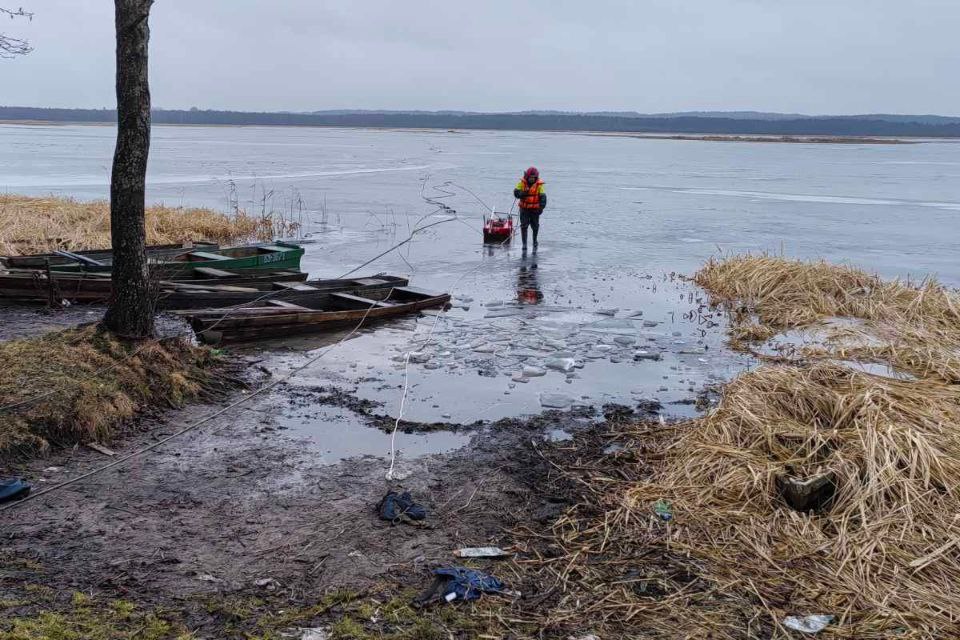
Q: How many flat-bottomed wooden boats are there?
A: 5